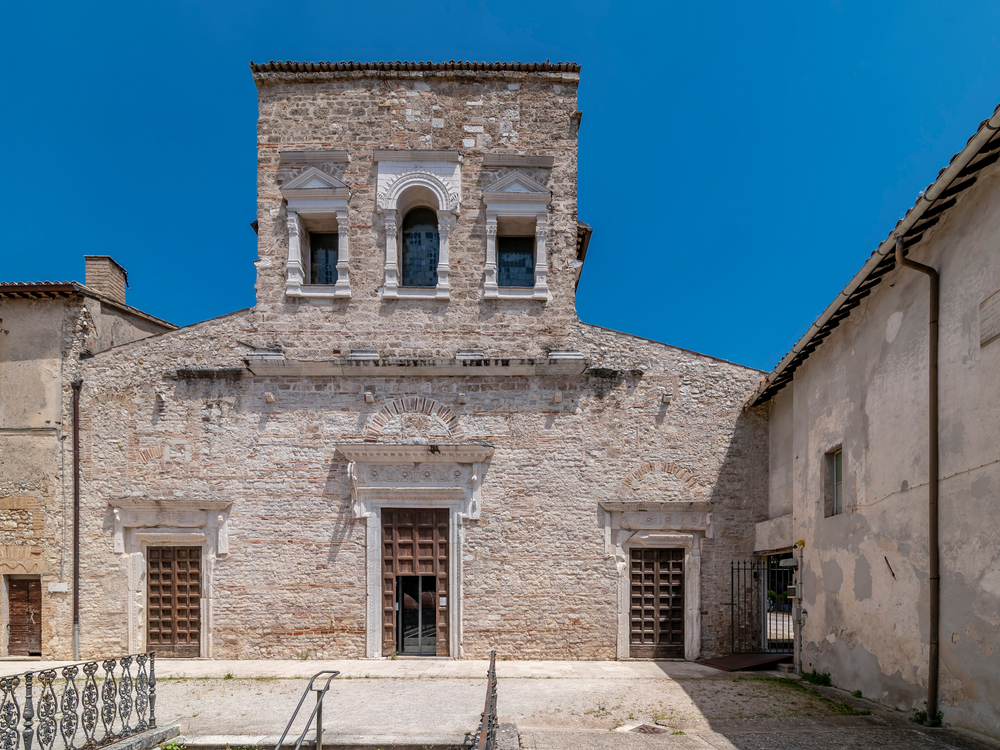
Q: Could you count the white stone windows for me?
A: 3